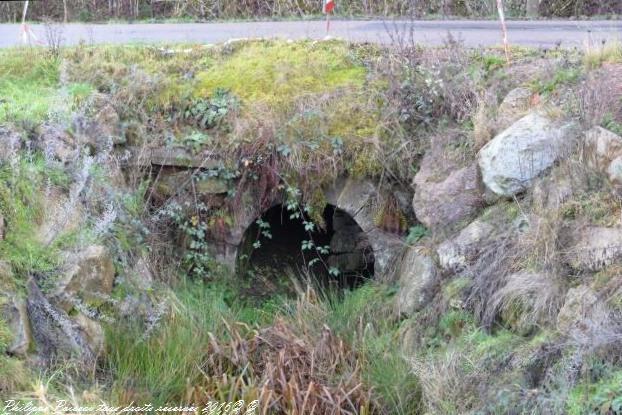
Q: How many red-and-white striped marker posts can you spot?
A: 3